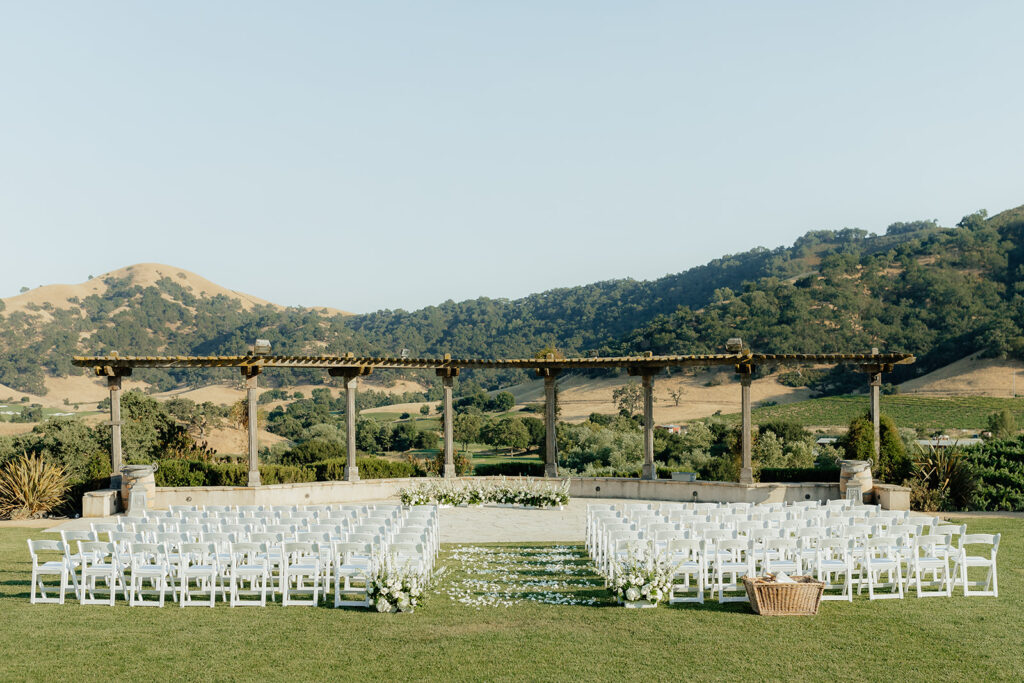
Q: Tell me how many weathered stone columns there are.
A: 8